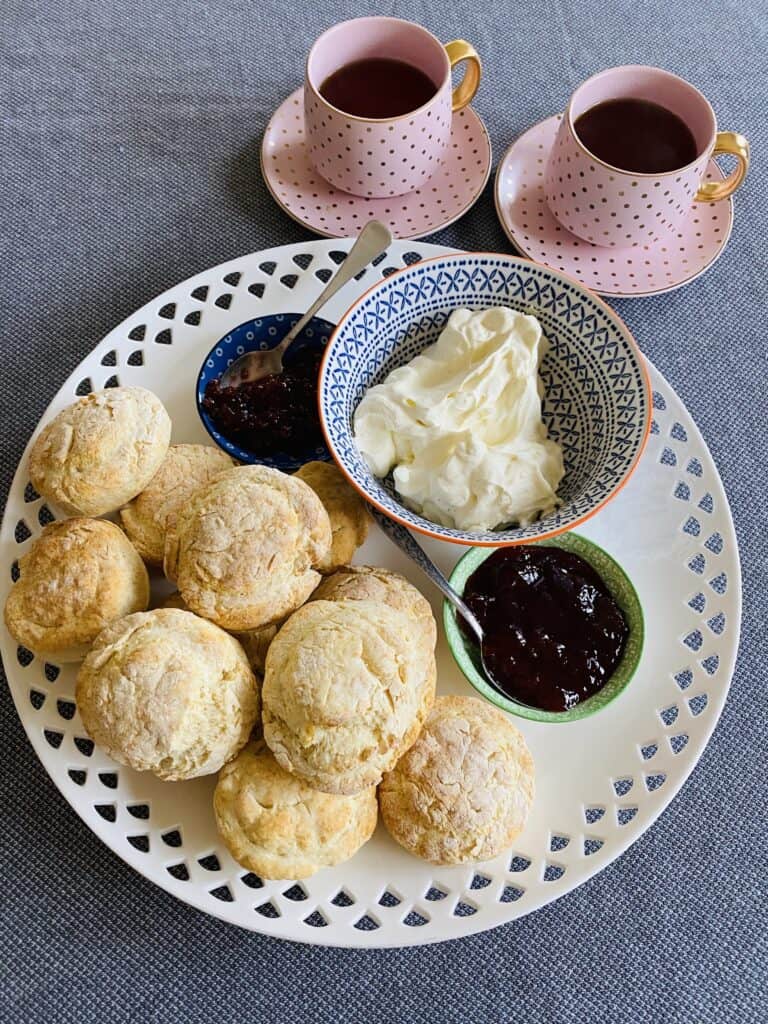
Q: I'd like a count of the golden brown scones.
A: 11